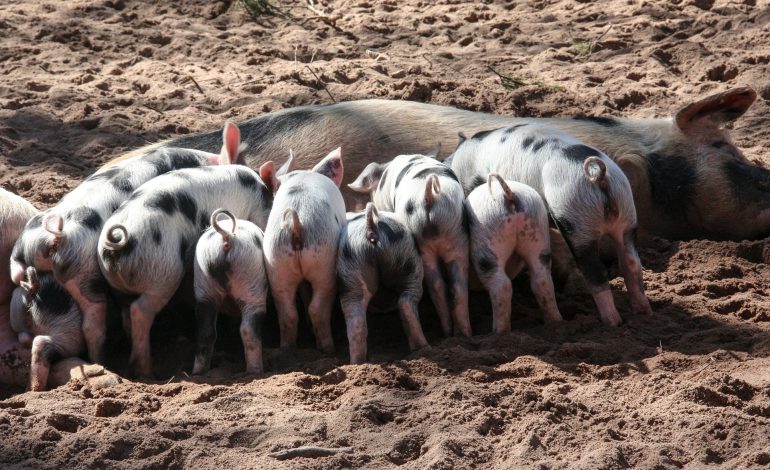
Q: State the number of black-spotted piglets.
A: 9